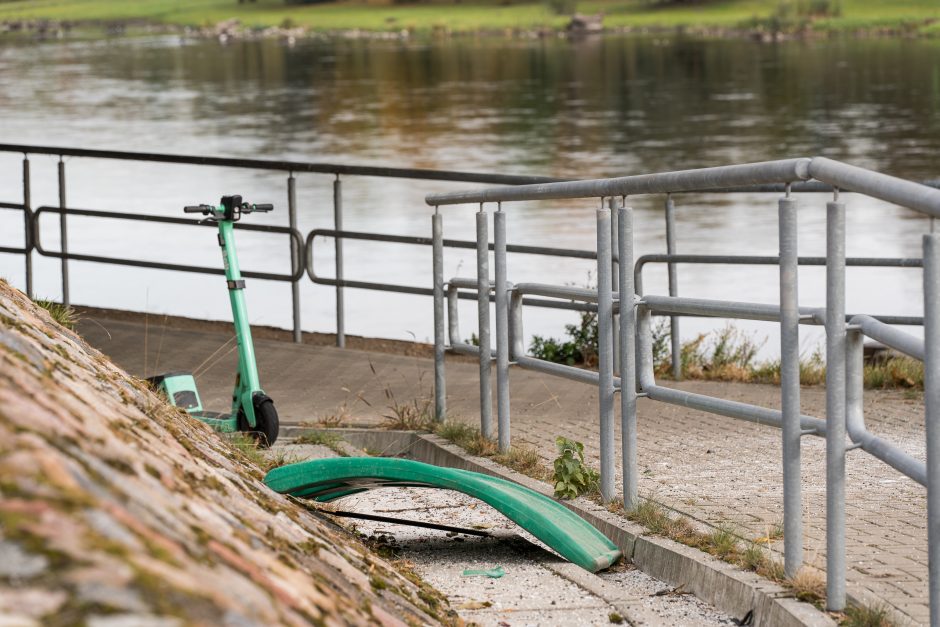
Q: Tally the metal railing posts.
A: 14